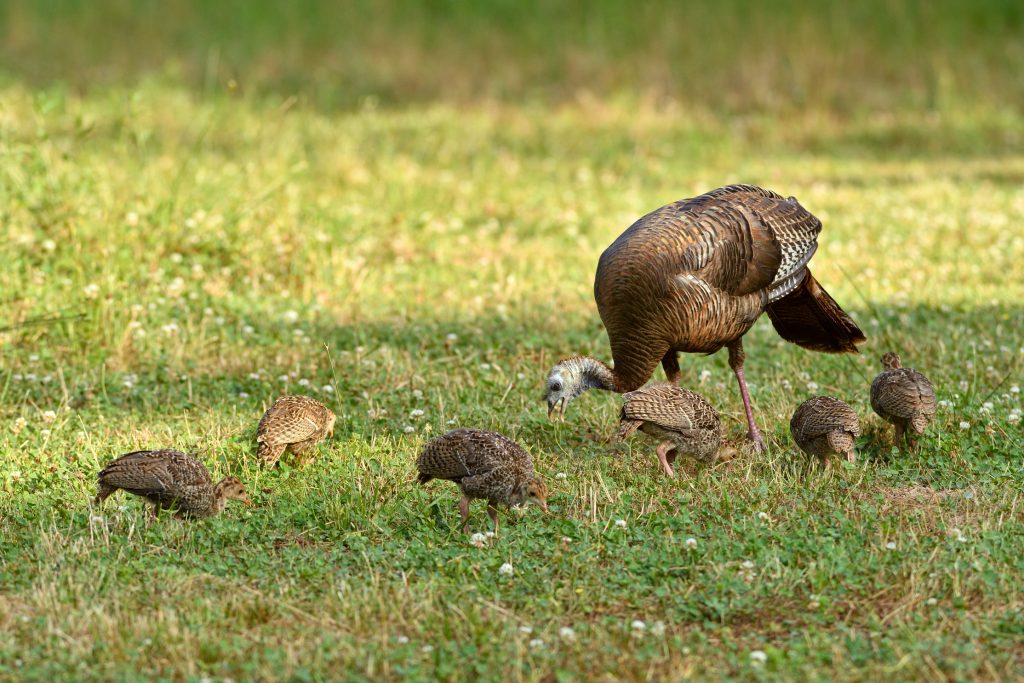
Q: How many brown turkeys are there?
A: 7